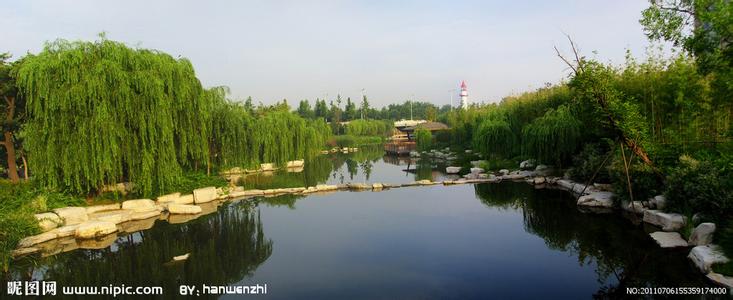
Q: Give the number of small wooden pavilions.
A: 1